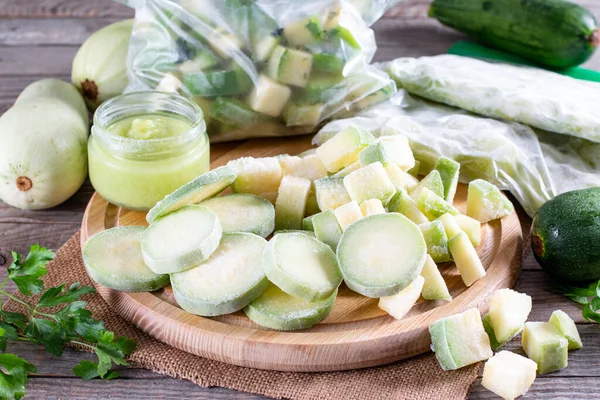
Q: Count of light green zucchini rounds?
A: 8